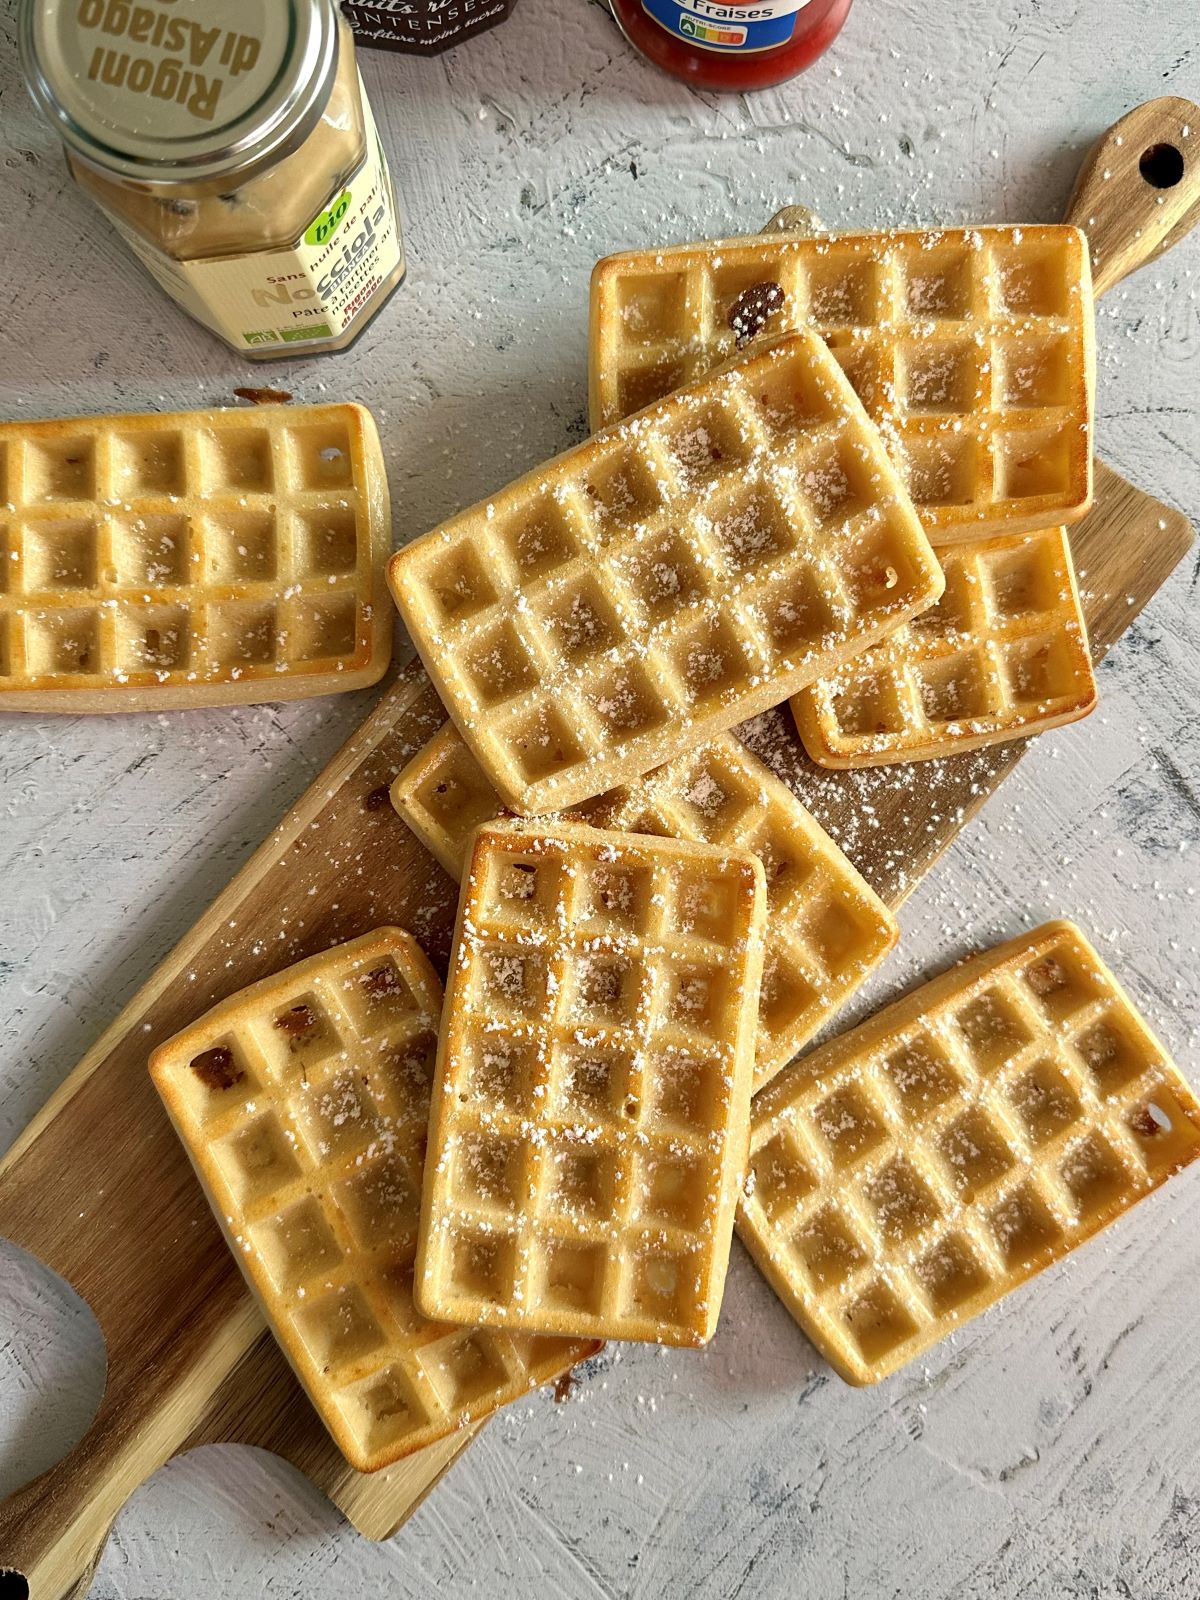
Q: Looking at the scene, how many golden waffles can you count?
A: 8